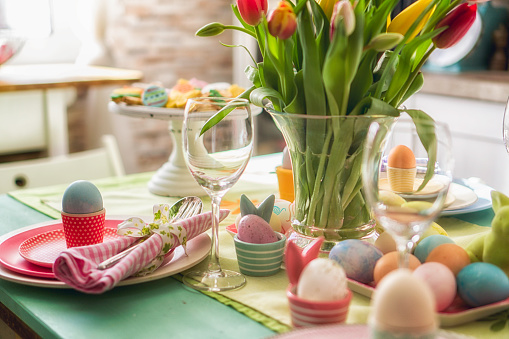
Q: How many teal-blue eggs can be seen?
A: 3